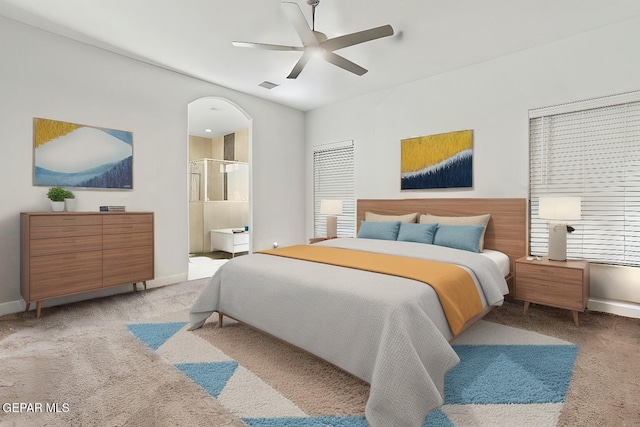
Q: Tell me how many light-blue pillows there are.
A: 3